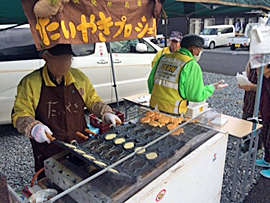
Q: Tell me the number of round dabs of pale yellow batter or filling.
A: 10